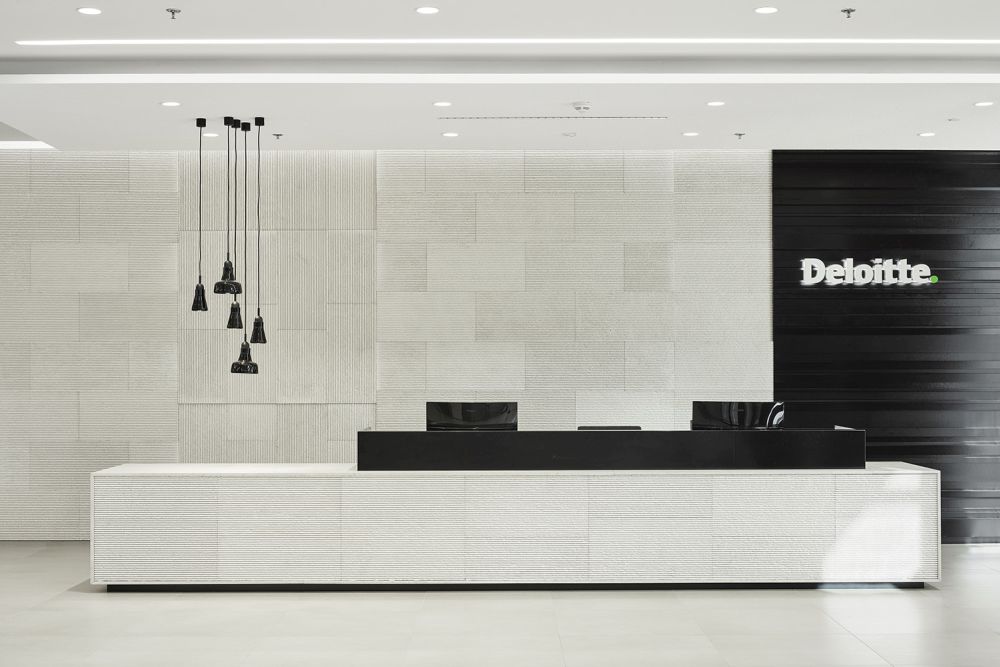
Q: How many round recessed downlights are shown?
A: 11